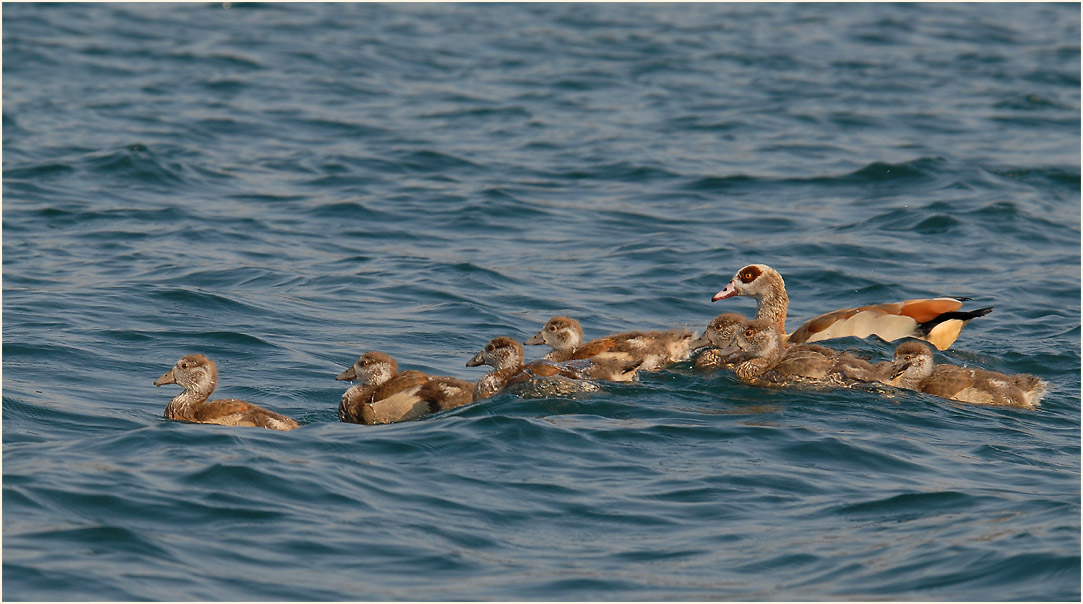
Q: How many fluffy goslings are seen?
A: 7